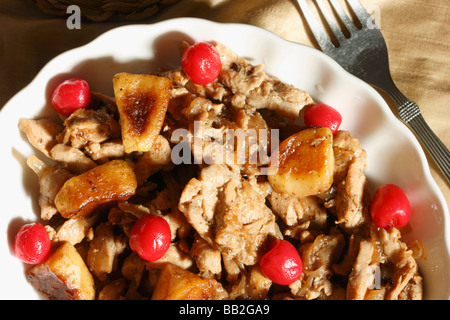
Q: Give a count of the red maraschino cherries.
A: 7